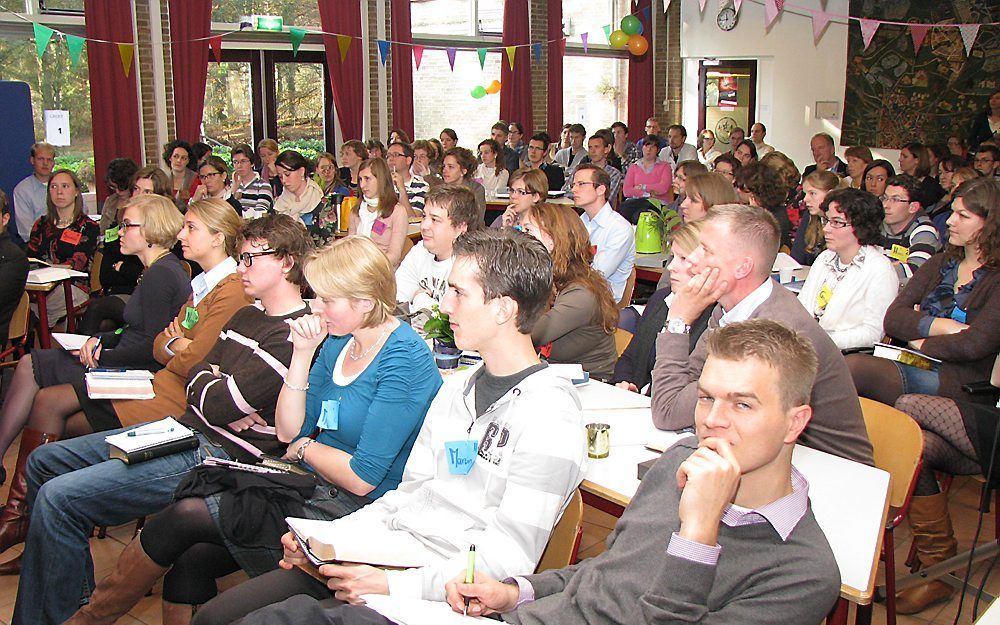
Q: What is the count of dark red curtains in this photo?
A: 7